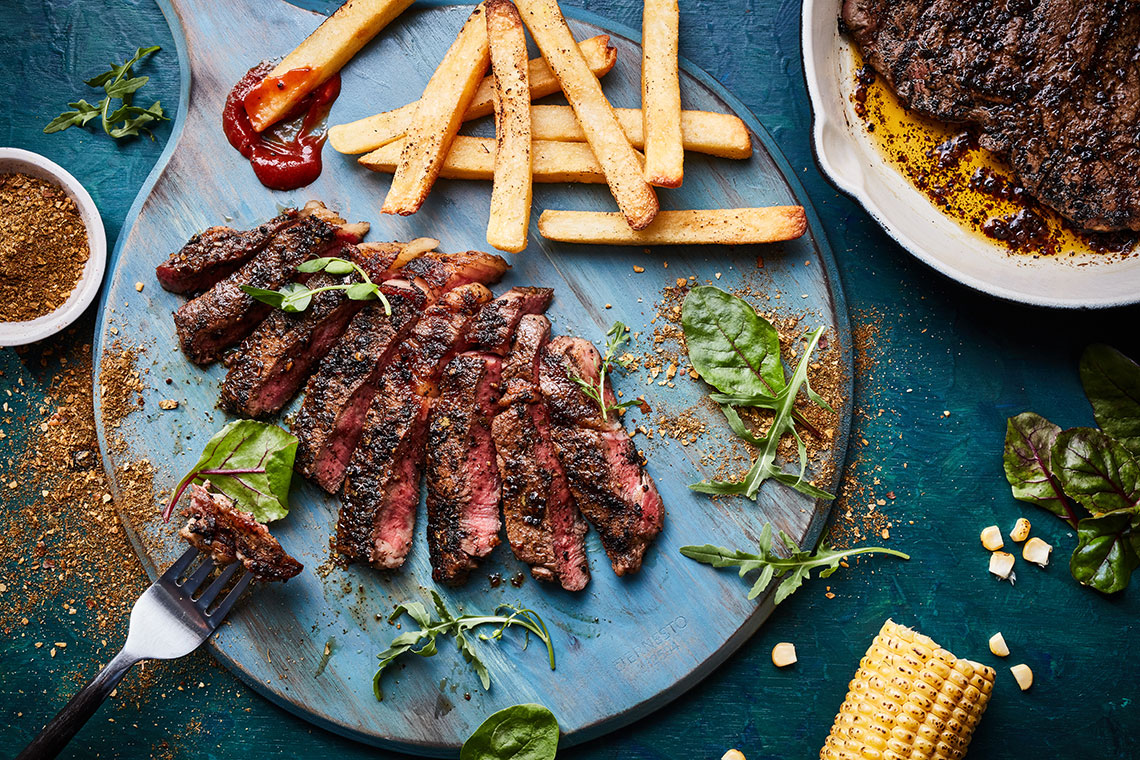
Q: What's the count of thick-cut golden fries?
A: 9